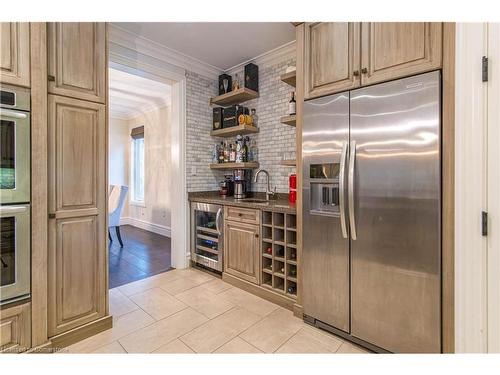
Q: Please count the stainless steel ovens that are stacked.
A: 2